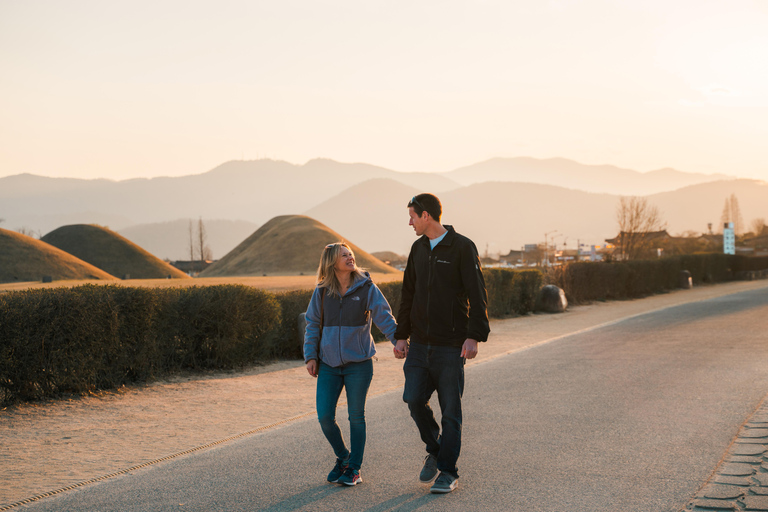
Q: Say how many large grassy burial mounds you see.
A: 3